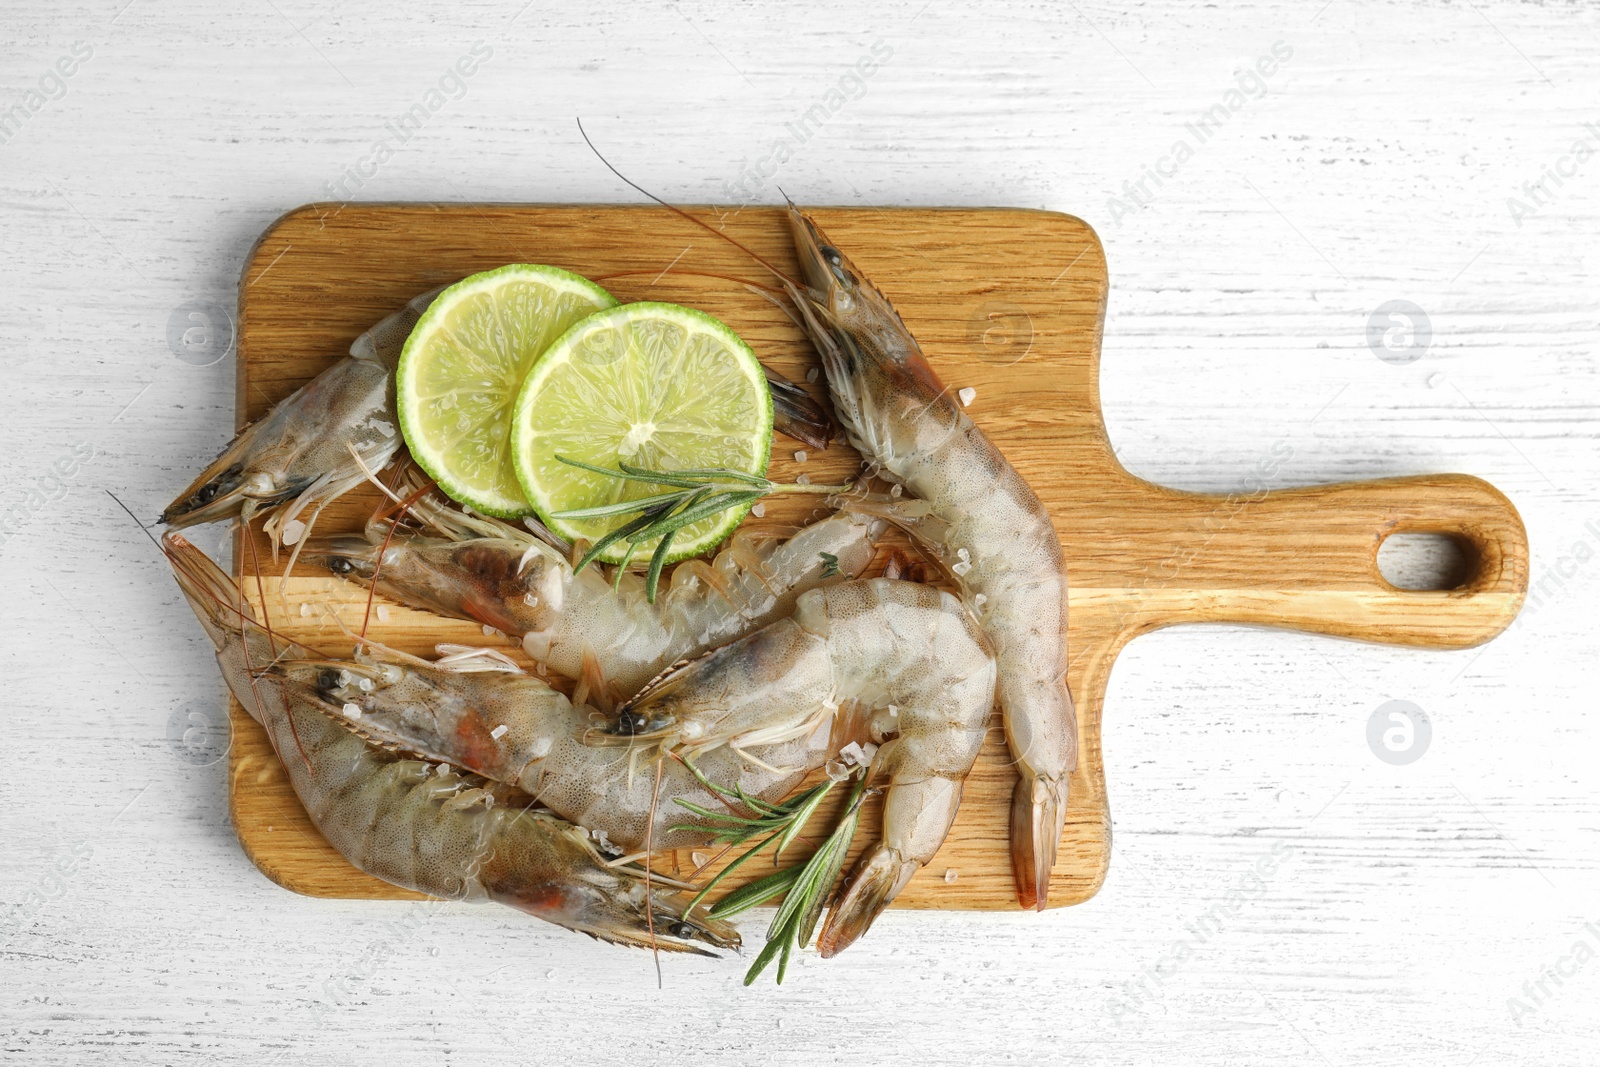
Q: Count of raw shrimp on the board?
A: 6